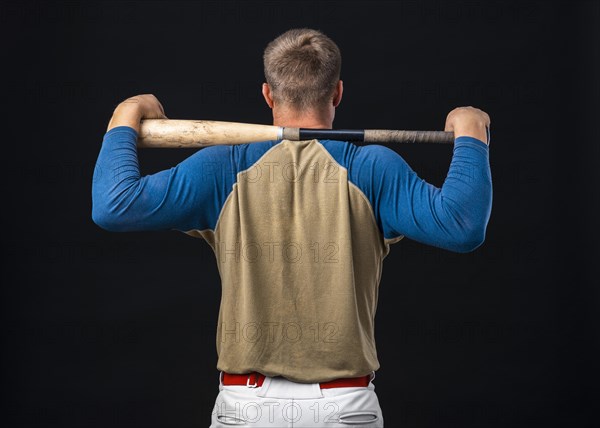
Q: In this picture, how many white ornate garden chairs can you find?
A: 0